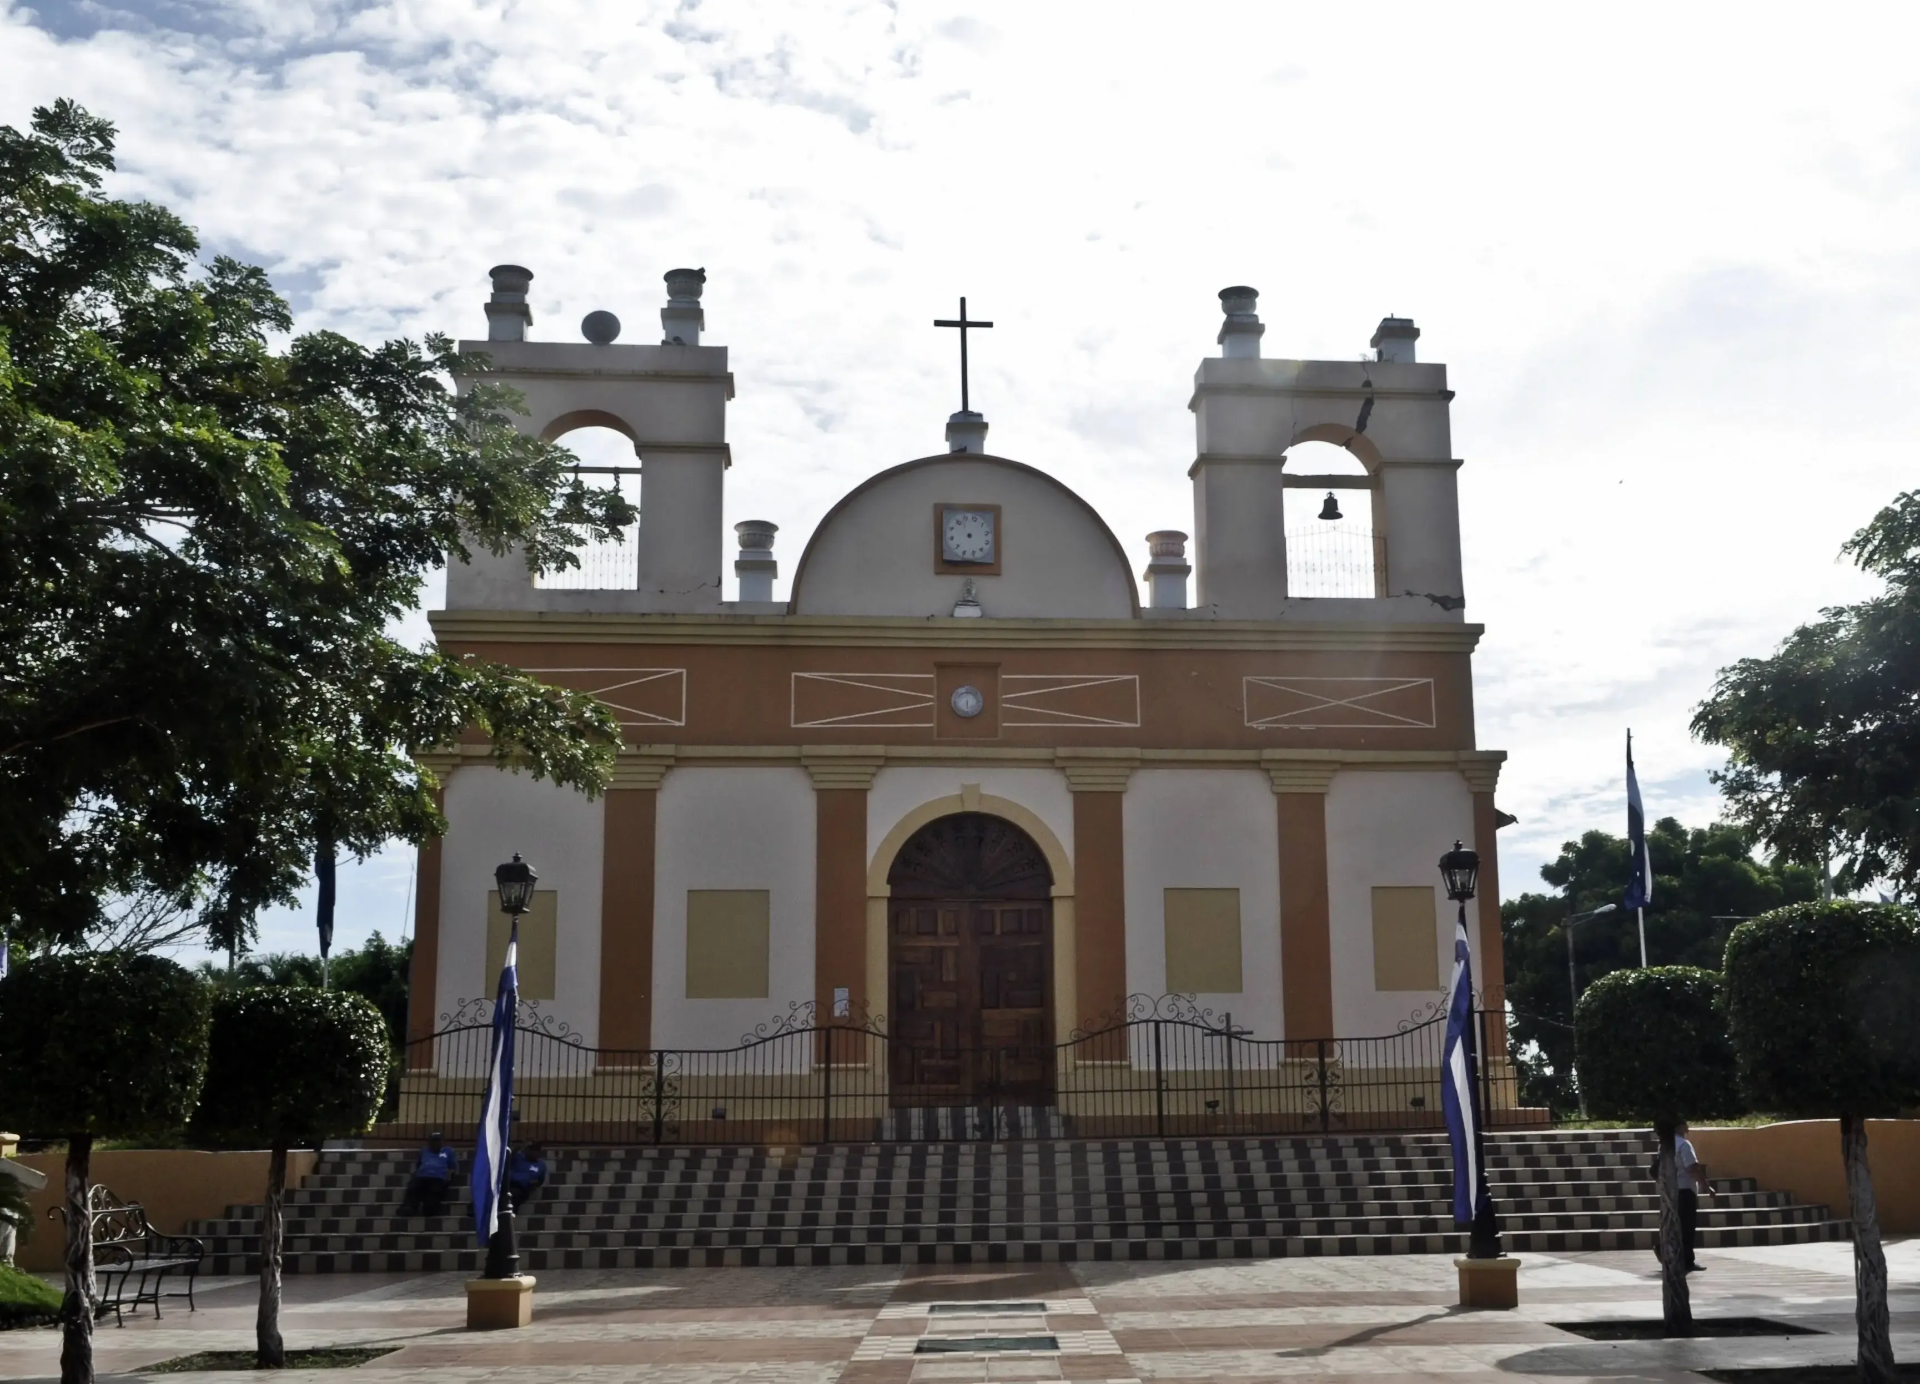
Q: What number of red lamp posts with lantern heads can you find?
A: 0